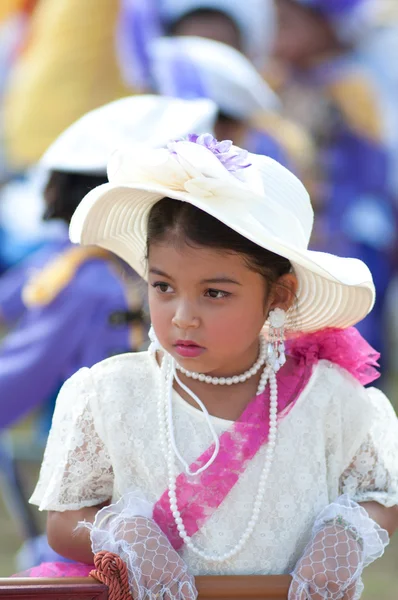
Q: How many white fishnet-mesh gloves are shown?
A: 2